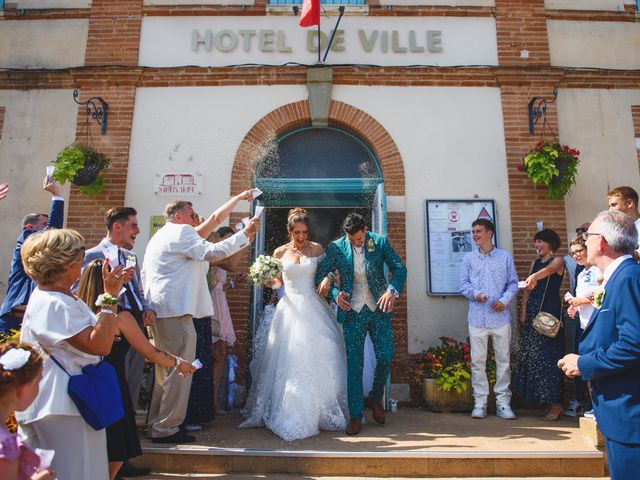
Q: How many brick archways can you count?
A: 1